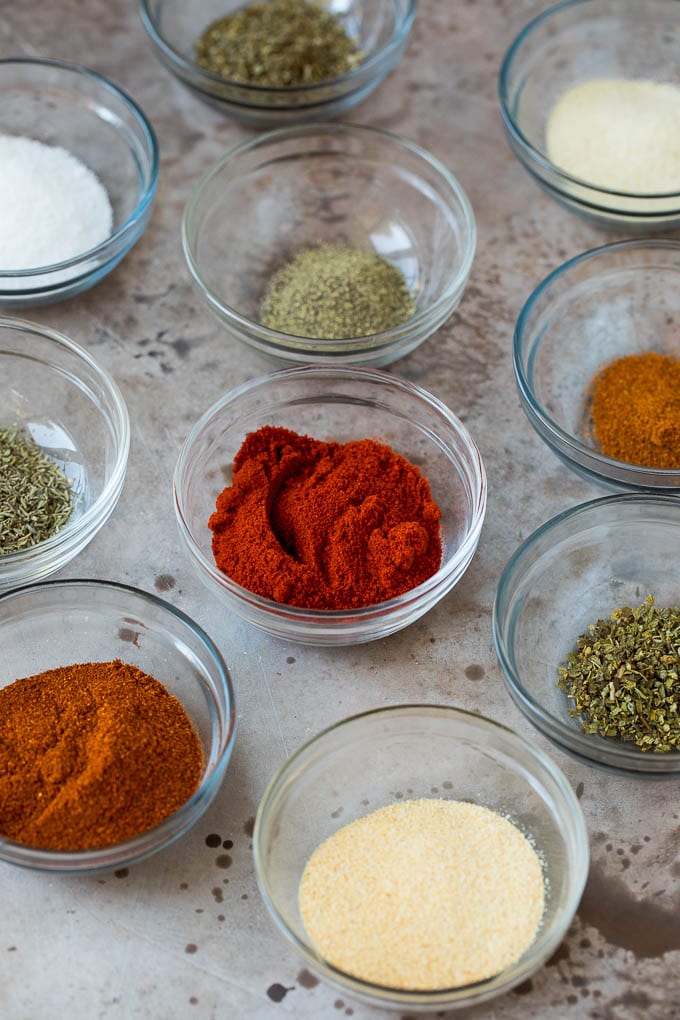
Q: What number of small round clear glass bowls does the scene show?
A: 10